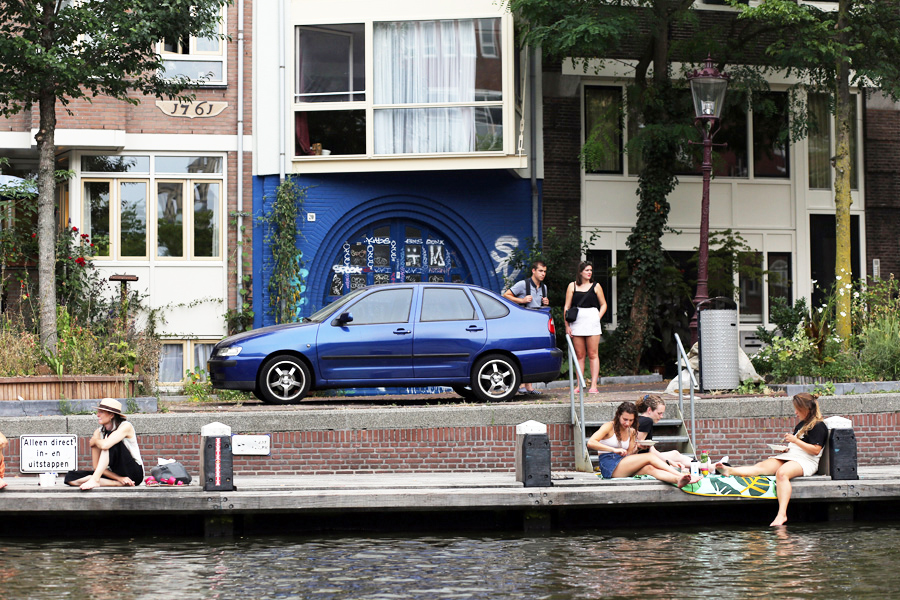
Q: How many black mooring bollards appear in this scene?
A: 3